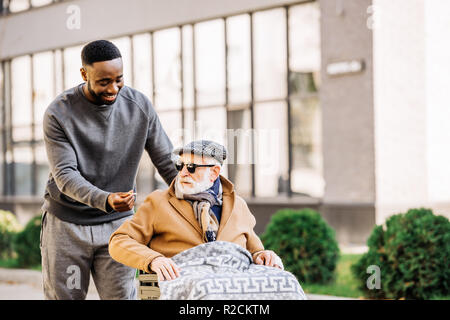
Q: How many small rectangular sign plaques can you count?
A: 1